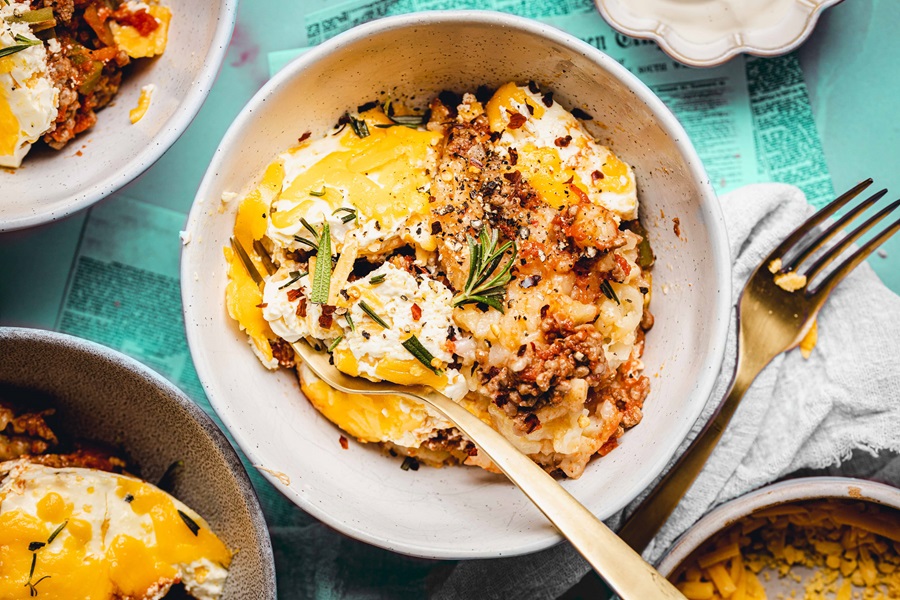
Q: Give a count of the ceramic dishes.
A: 5